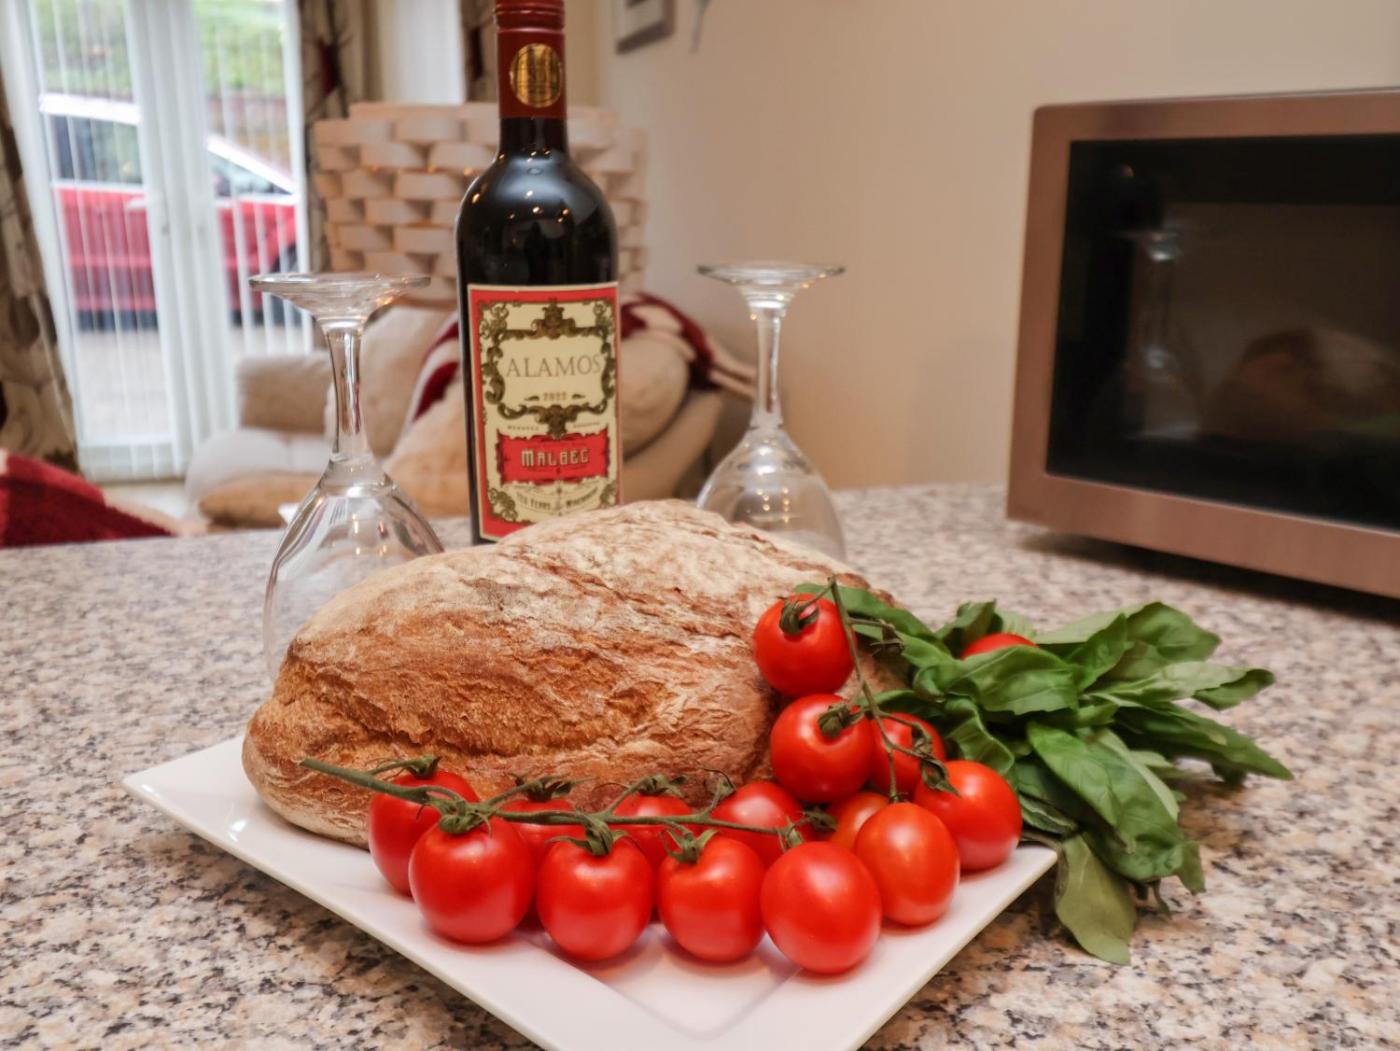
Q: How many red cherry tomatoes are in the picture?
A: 15